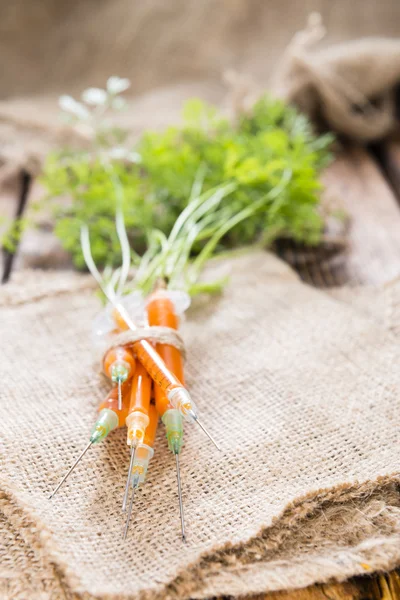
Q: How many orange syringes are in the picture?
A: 6